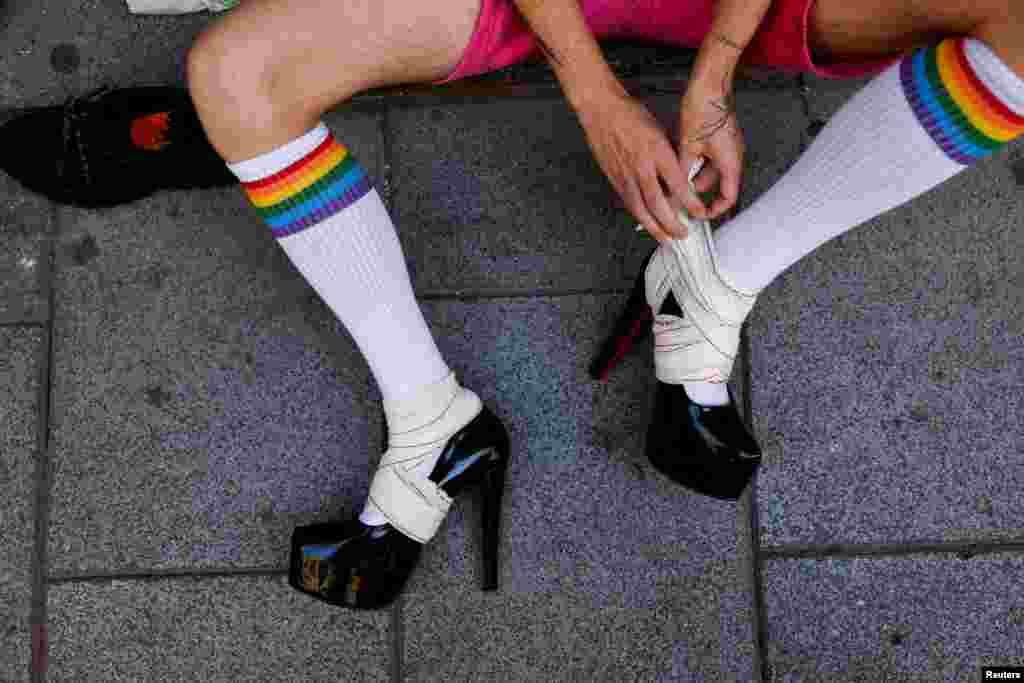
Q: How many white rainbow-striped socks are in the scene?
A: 2